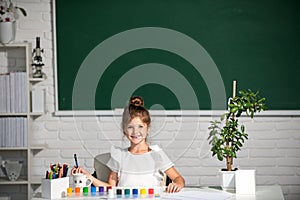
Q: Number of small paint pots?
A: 12